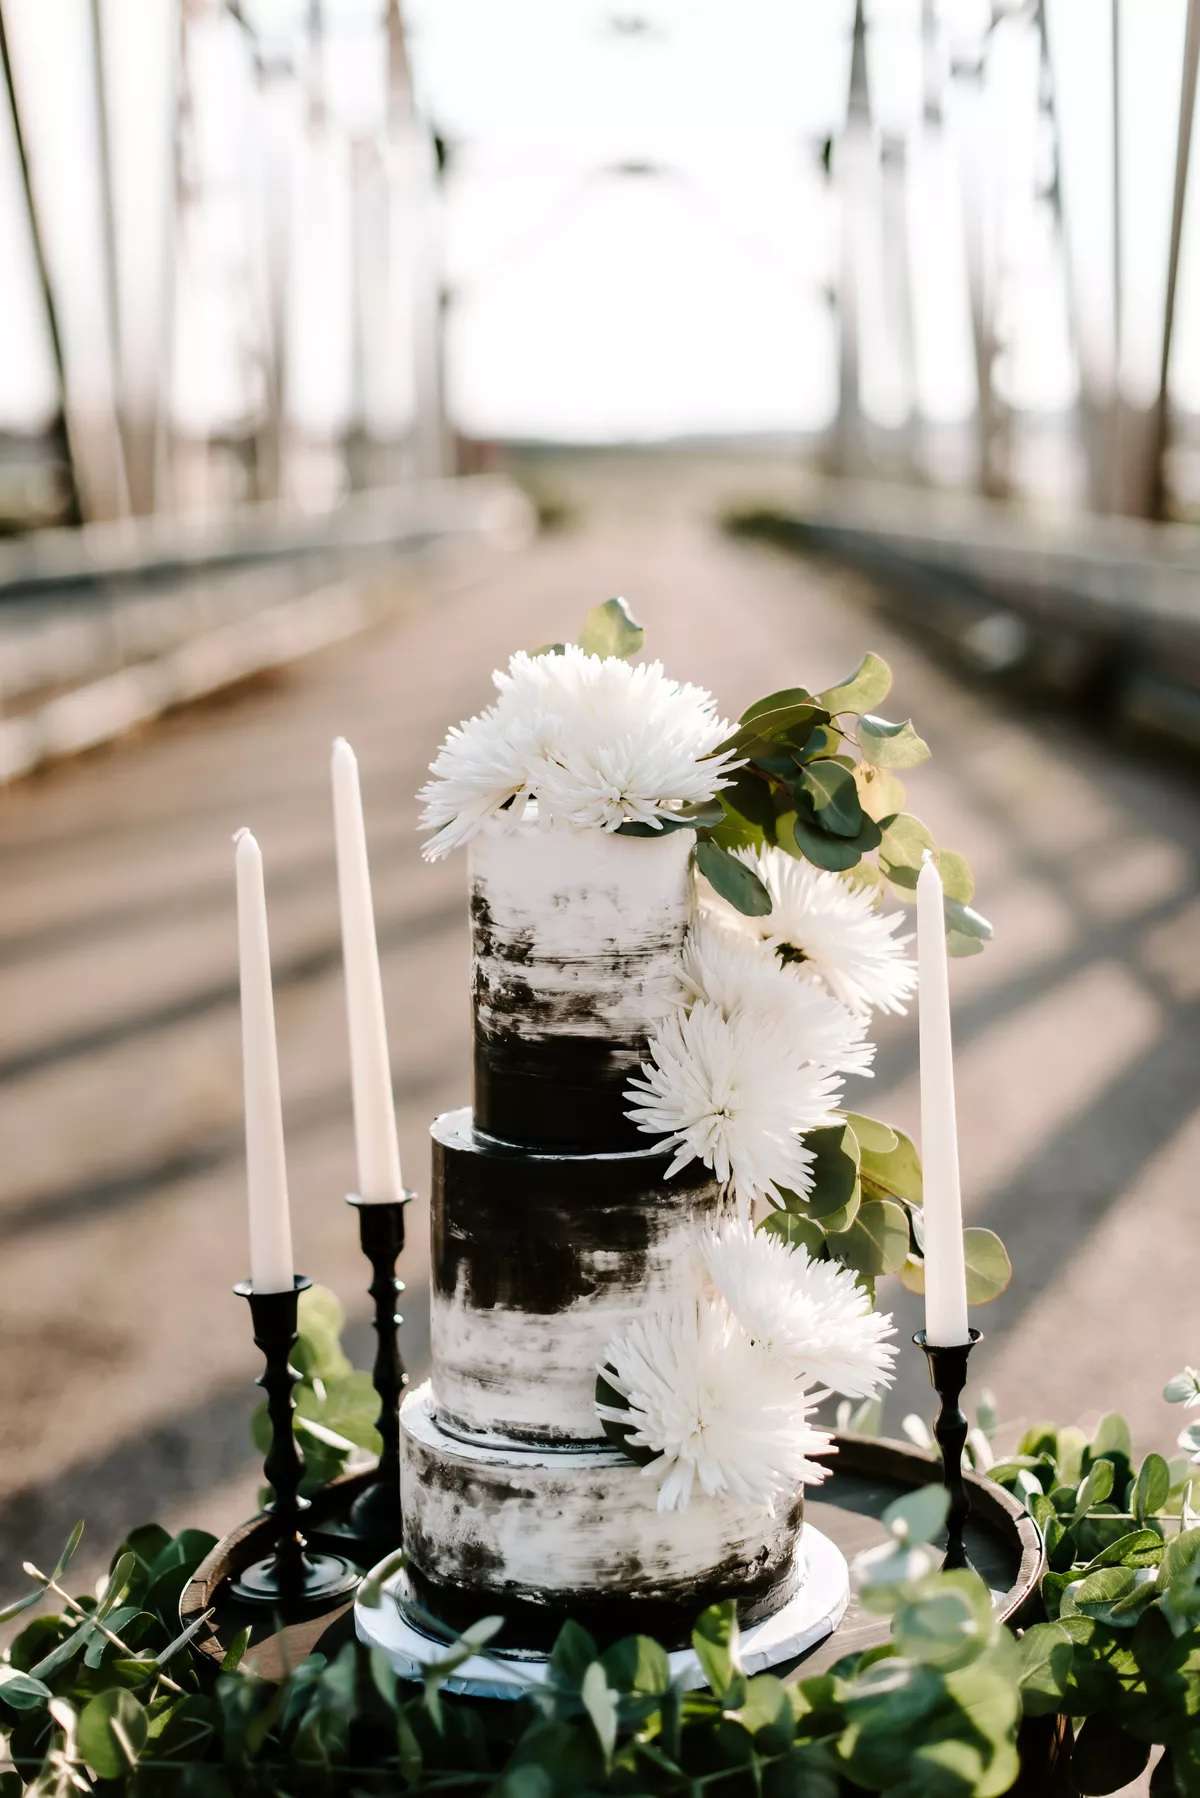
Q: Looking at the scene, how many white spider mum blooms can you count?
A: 8